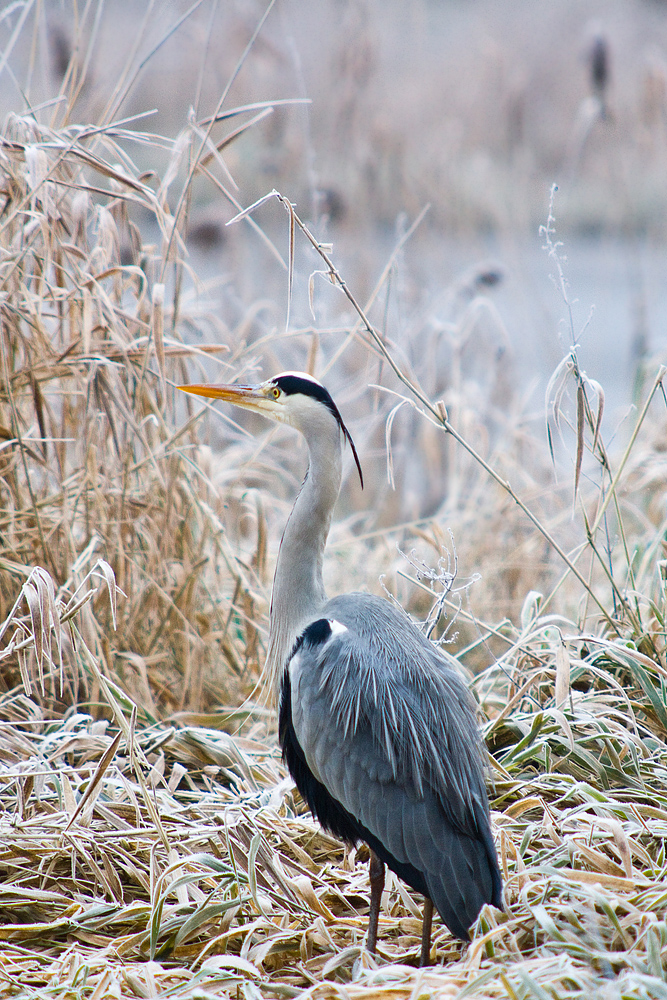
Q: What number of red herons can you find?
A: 0